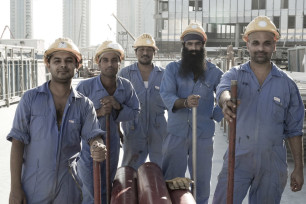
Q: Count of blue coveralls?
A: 5